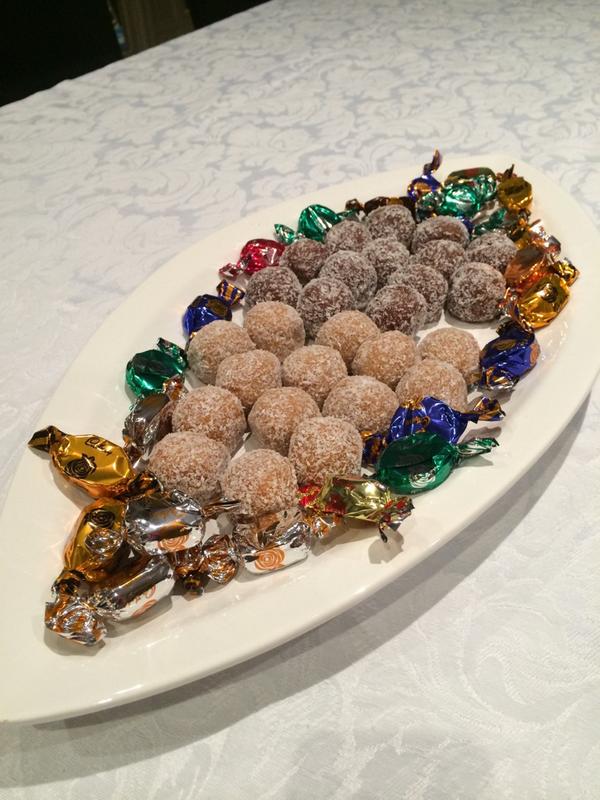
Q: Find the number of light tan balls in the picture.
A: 14